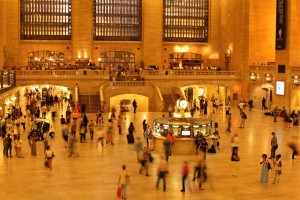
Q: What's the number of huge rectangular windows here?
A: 3